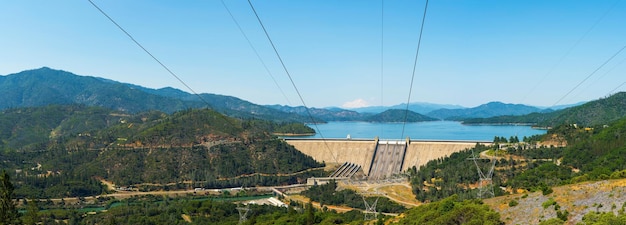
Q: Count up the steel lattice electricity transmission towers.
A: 3